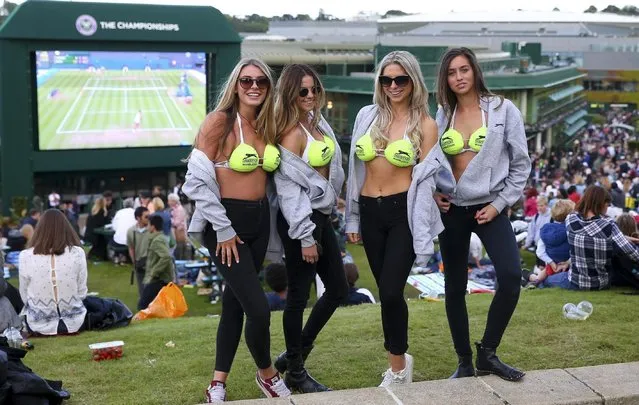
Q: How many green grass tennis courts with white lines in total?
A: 1